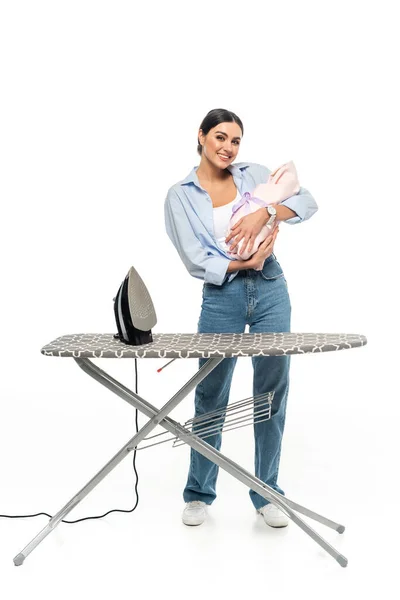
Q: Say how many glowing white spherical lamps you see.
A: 0